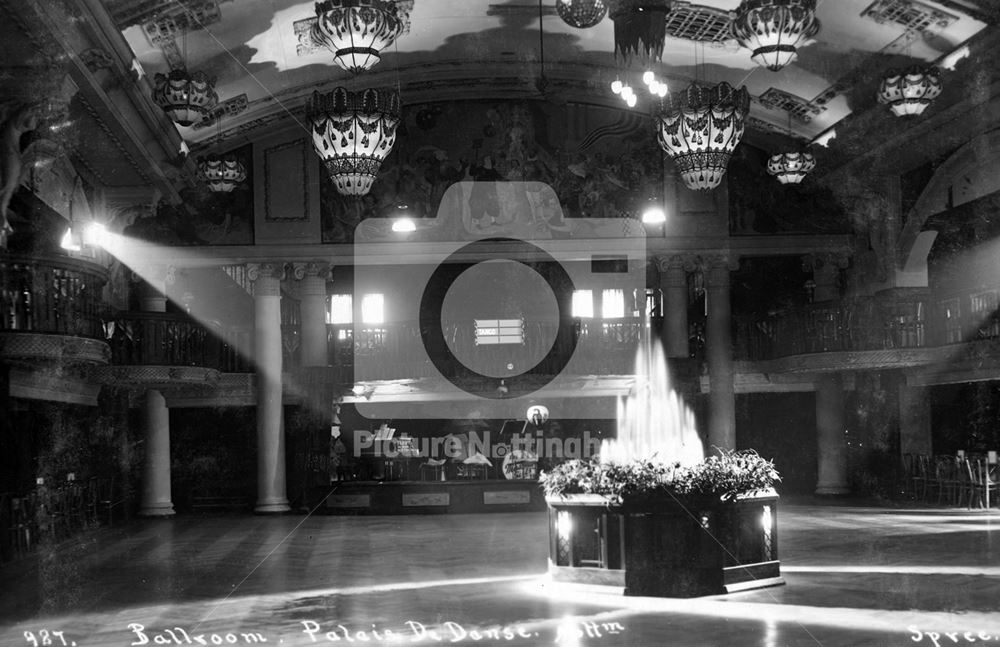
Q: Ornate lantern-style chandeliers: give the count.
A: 8